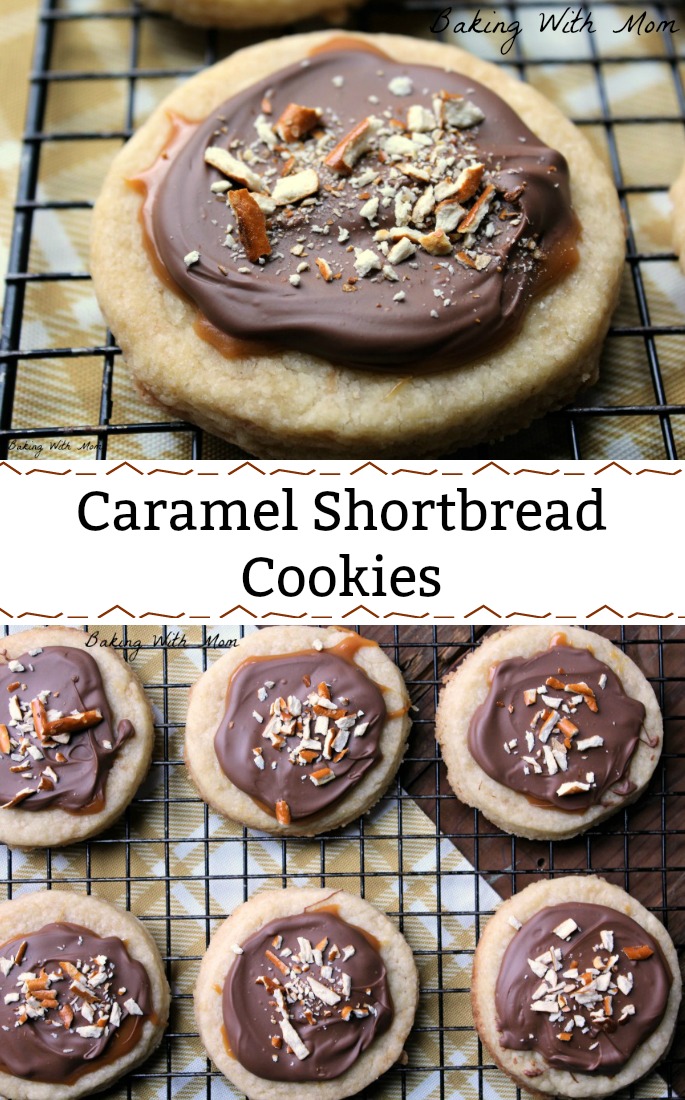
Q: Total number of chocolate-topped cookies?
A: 7